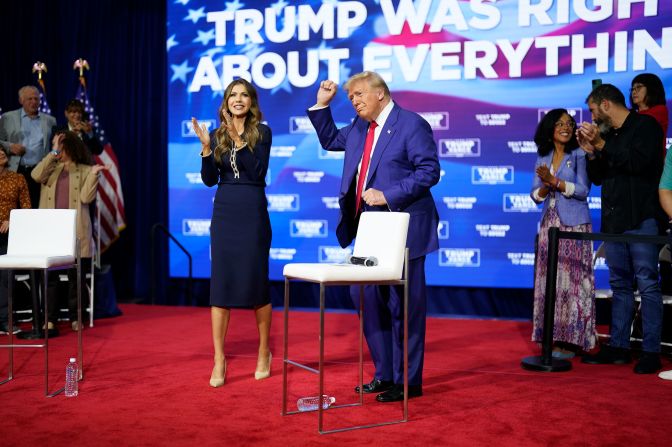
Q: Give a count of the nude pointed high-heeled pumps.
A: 2